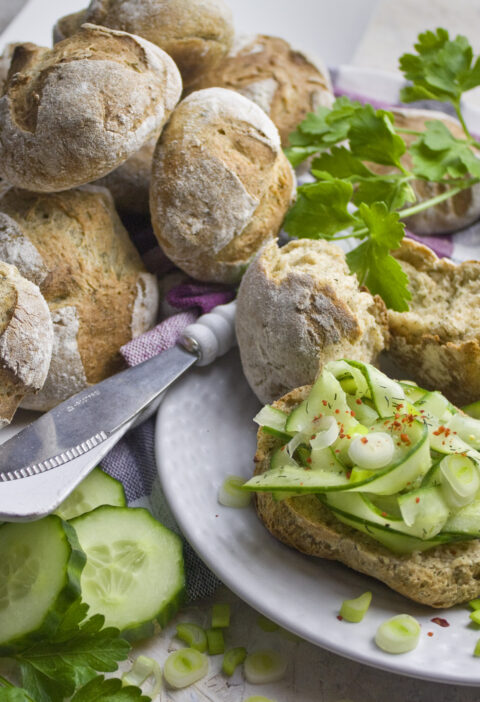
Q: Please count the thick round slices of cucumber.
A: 3